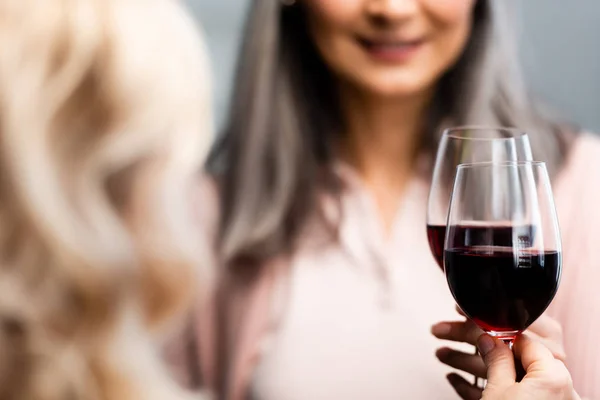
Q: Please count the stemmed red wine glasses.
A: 2